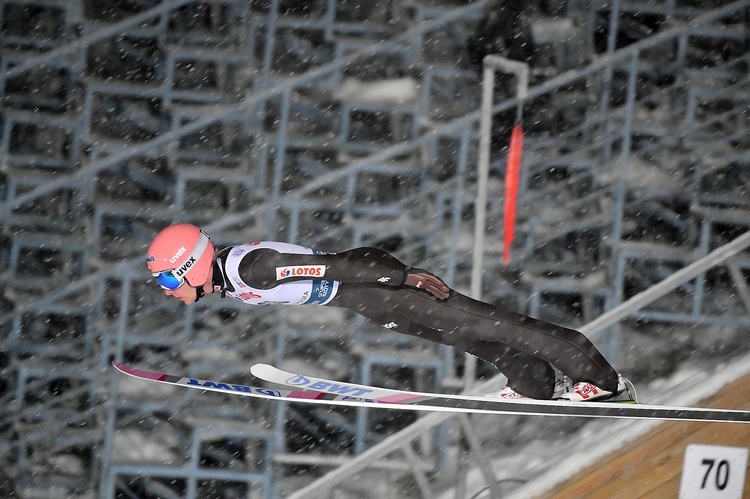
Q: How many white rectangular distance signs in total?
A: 1